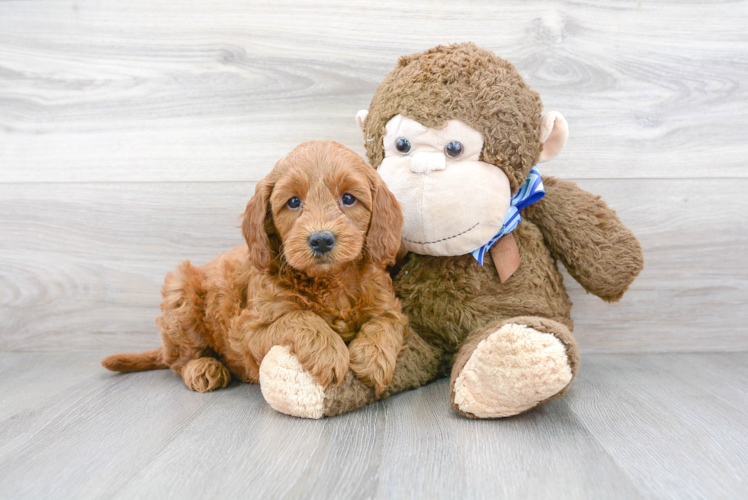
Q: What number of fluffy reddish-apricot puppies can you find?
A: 1